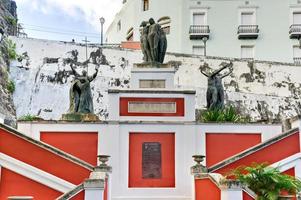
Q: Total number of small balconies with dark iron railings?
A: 3